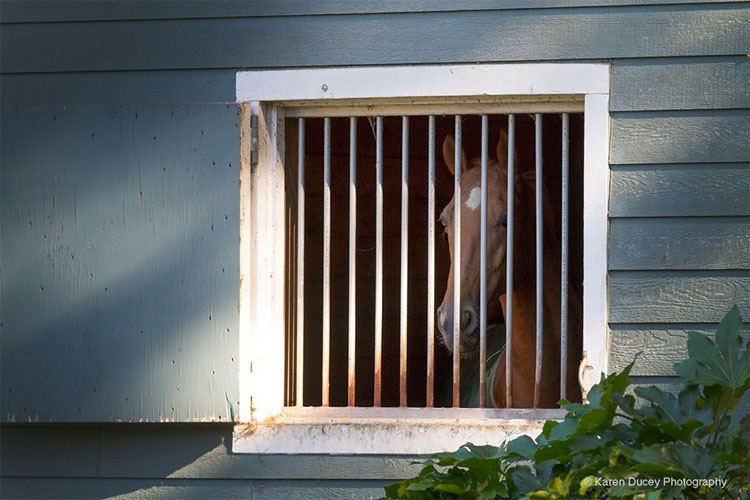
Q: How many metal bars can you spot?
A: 11